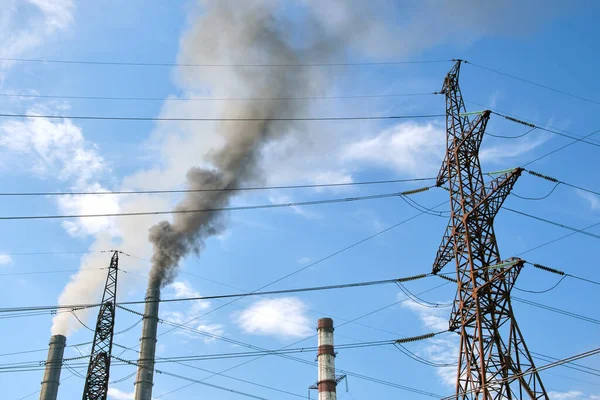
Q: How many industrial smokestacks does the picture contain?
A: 3